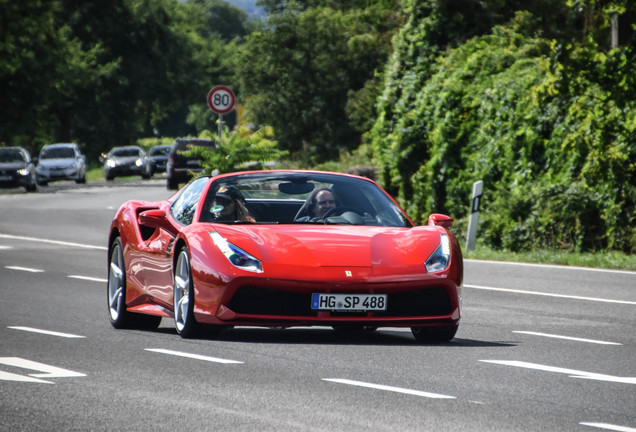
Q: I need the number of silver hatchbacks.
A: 1